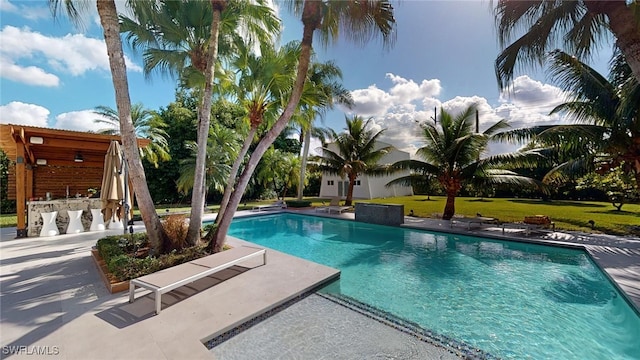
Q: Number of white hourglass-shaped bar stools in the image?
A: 4